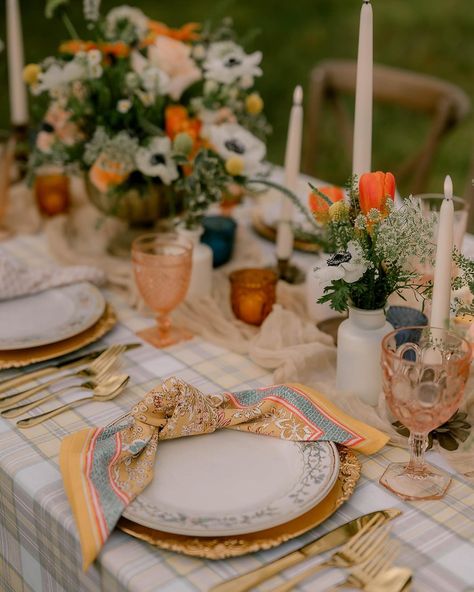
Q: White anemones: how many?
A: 4